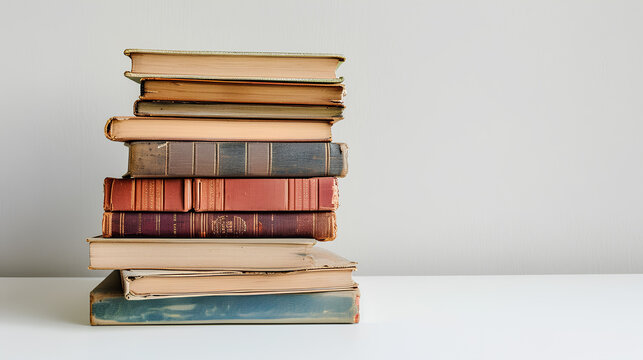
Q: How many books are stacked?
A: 10